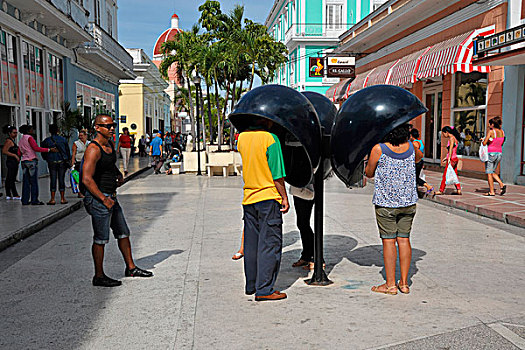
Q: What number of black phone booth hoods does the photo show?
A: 3